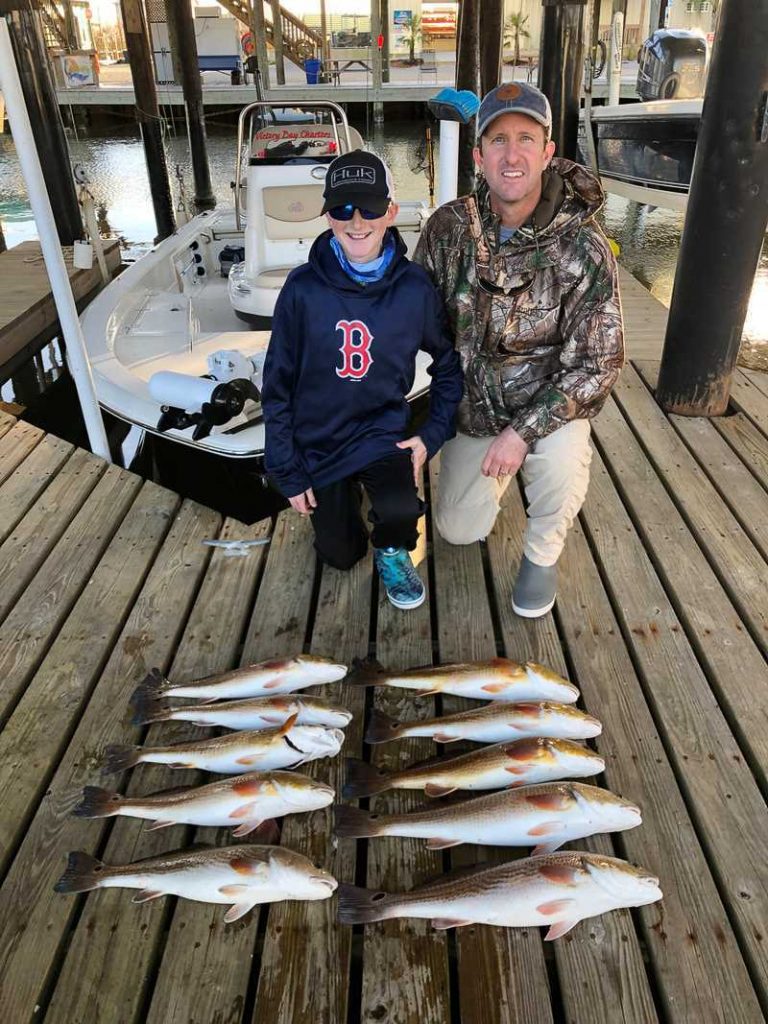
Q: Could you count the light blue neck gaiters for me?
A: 1